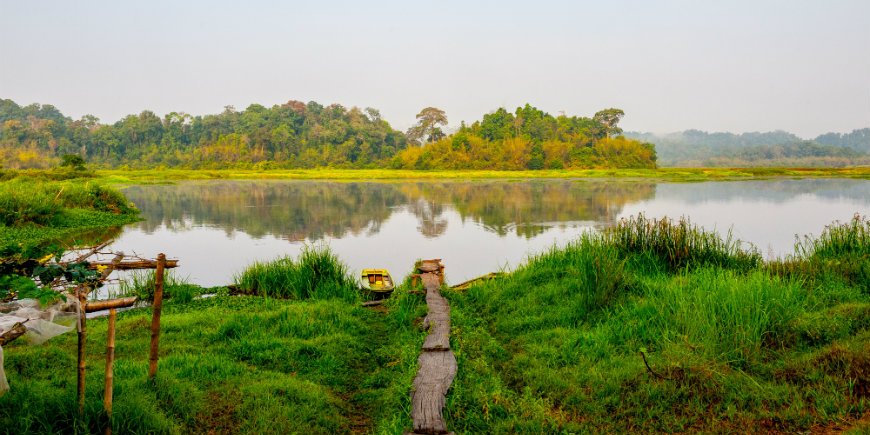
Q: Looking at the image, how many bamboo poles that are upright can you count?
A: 3